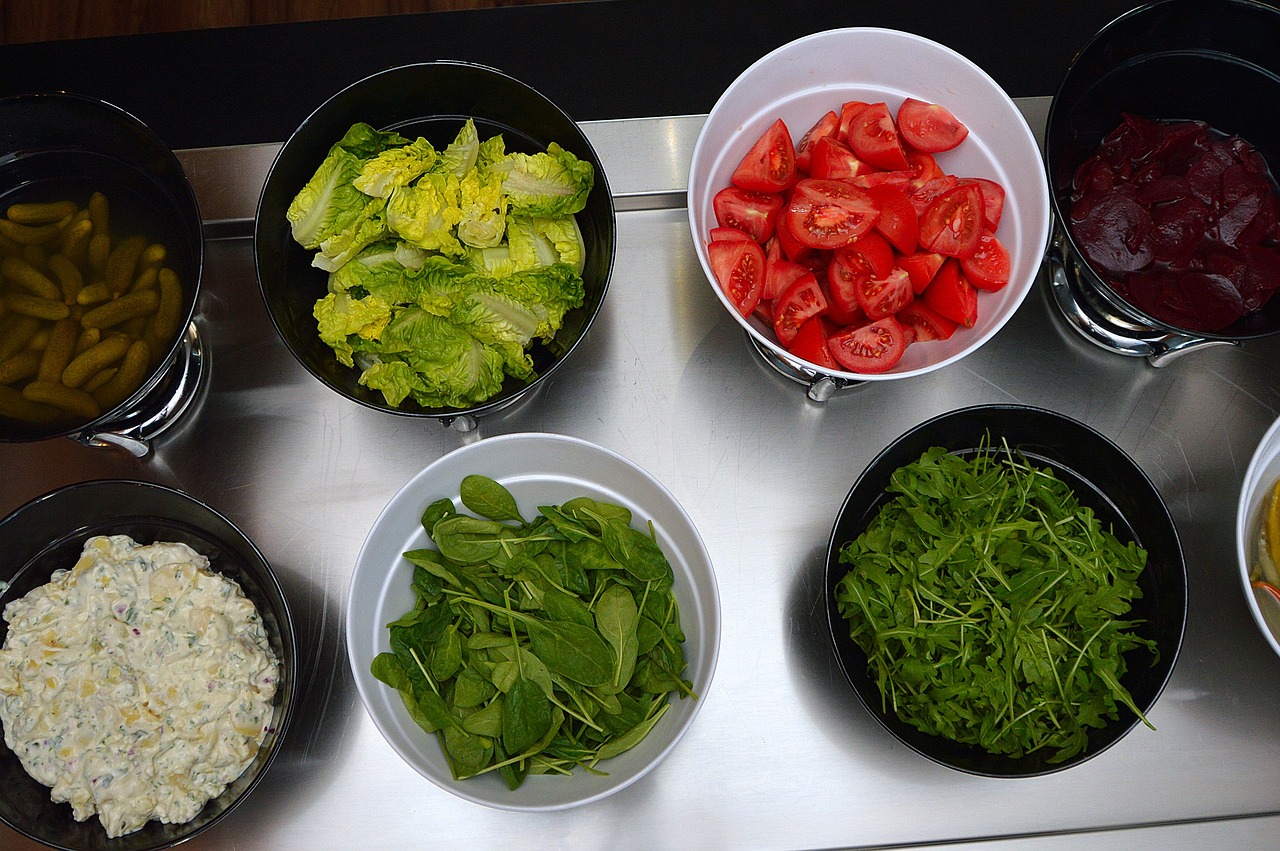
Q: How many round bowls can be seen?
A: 8